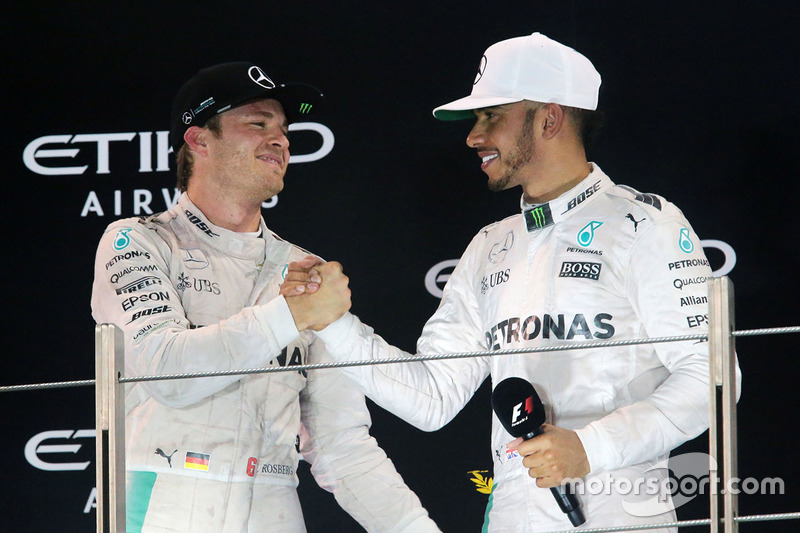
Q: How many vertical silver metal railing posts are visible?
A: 2